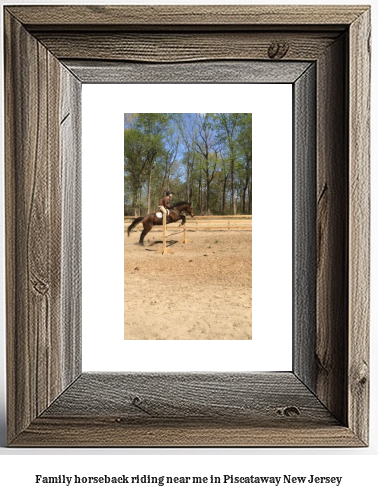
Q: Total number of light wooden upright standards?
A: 2